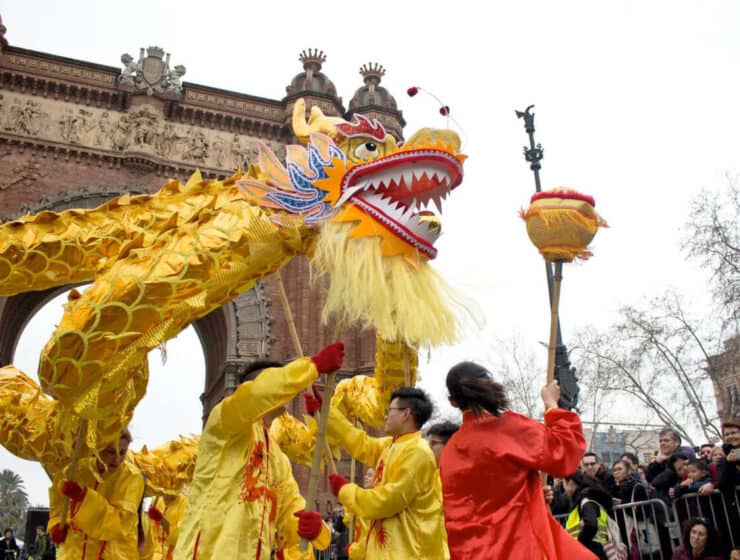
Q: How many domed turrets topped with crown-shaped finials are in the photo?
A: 2